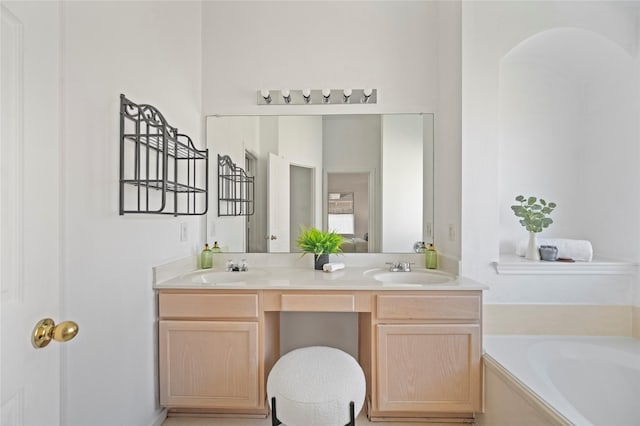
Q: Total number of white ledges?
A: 1